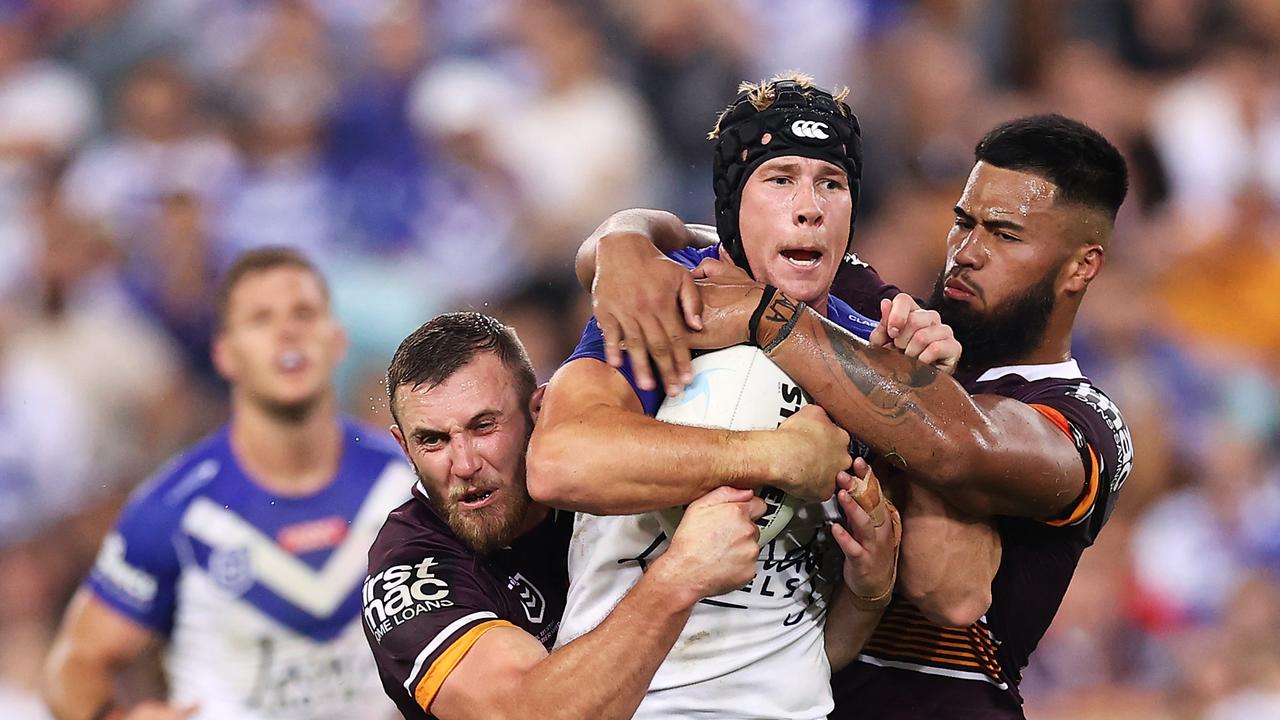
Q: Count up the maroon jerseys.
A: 2